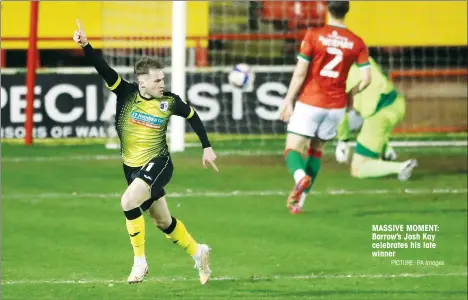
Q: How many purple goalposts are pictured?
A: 0